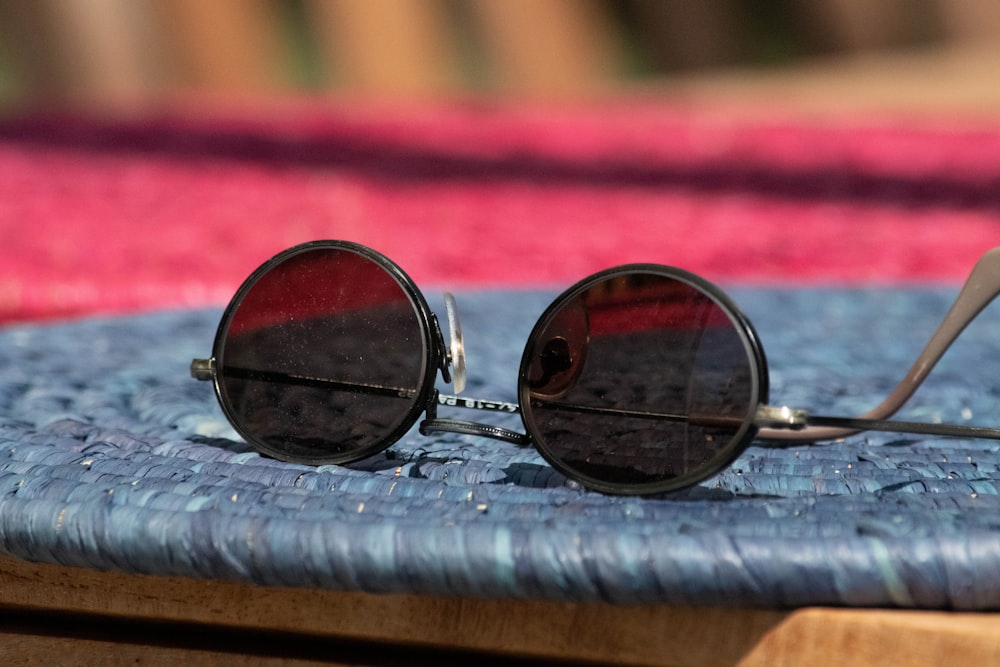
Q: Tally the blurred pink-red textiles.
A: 1